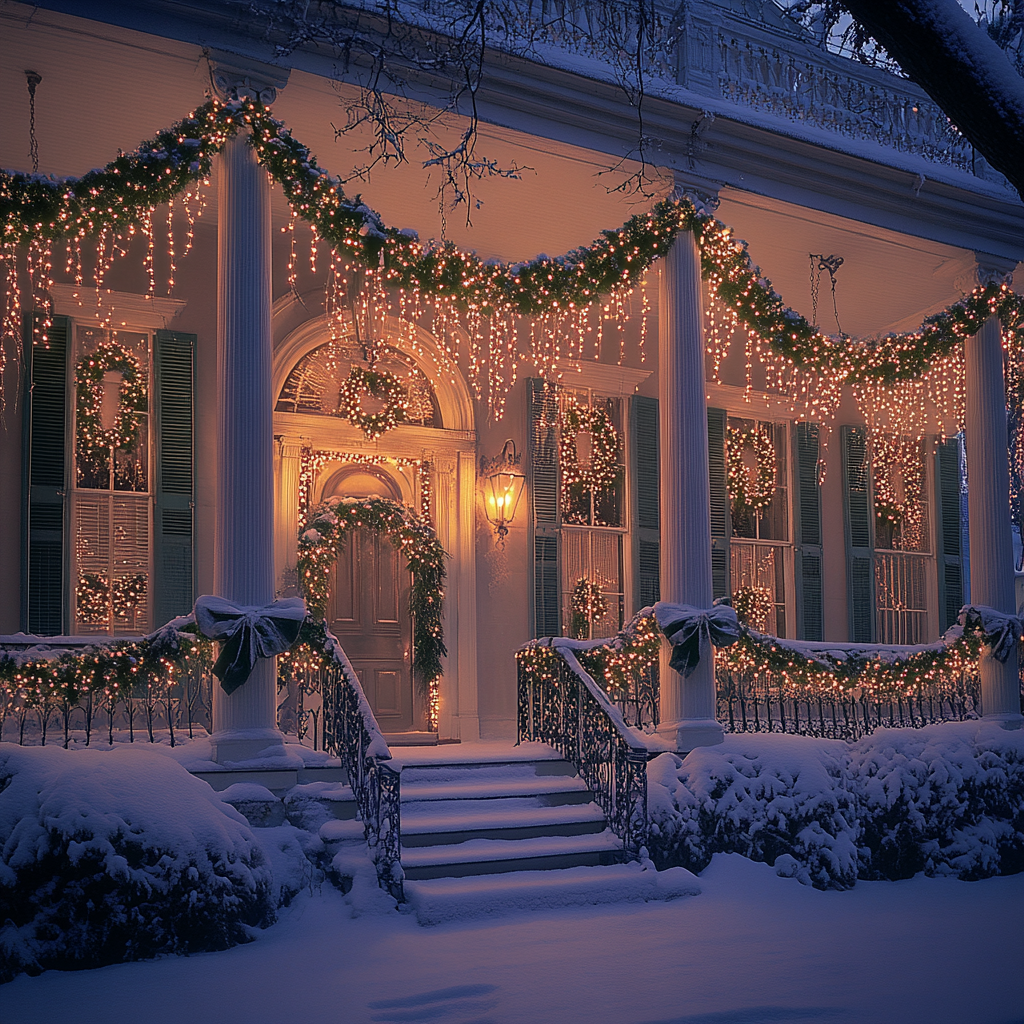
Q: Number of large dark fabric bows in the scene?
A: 3